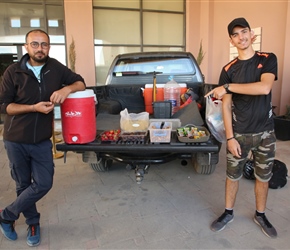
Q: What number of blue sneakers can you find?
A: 2